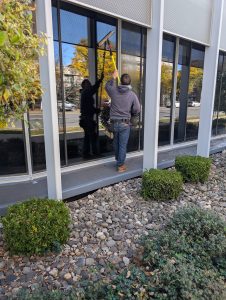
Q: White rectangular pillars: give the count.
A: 3